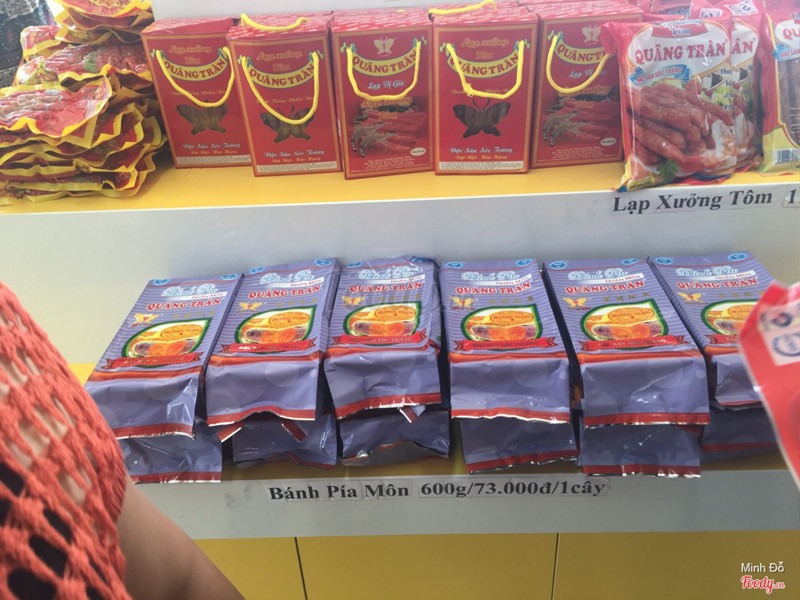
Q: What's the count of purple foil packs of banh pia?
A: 12